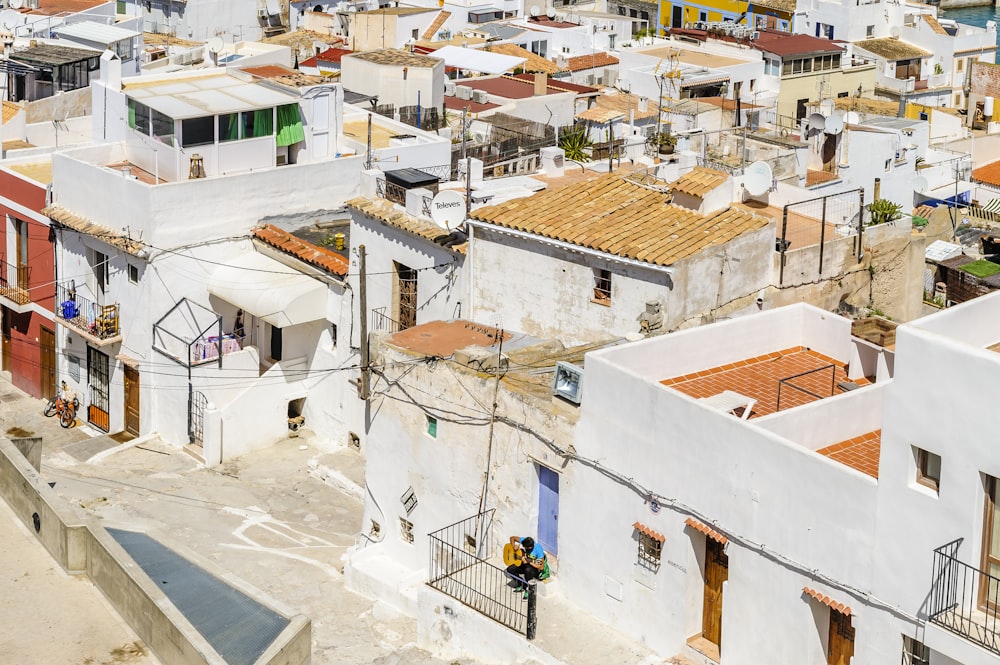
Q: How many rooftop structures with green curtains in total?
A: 1